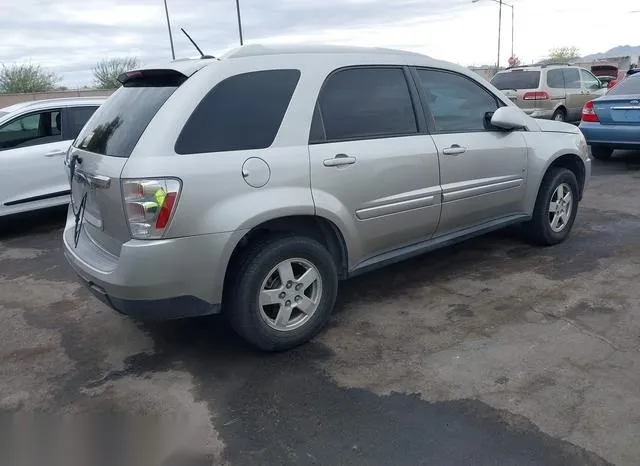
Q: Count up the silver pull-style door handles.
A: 2